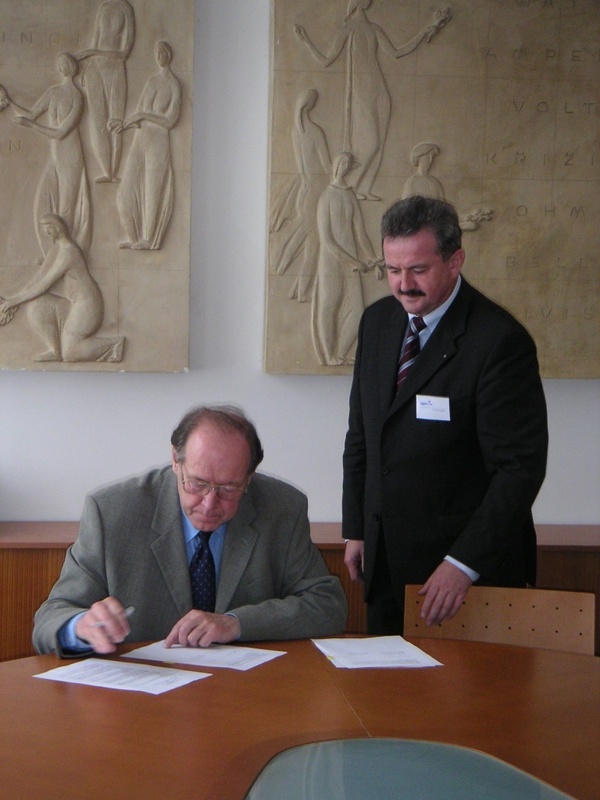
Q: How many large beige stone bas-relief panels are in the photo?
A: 2